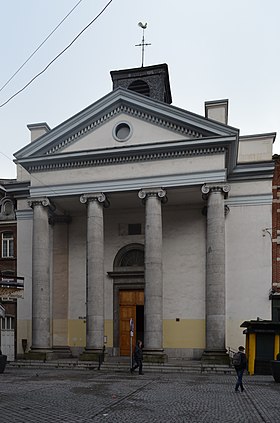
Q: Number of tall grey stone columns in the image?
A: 4